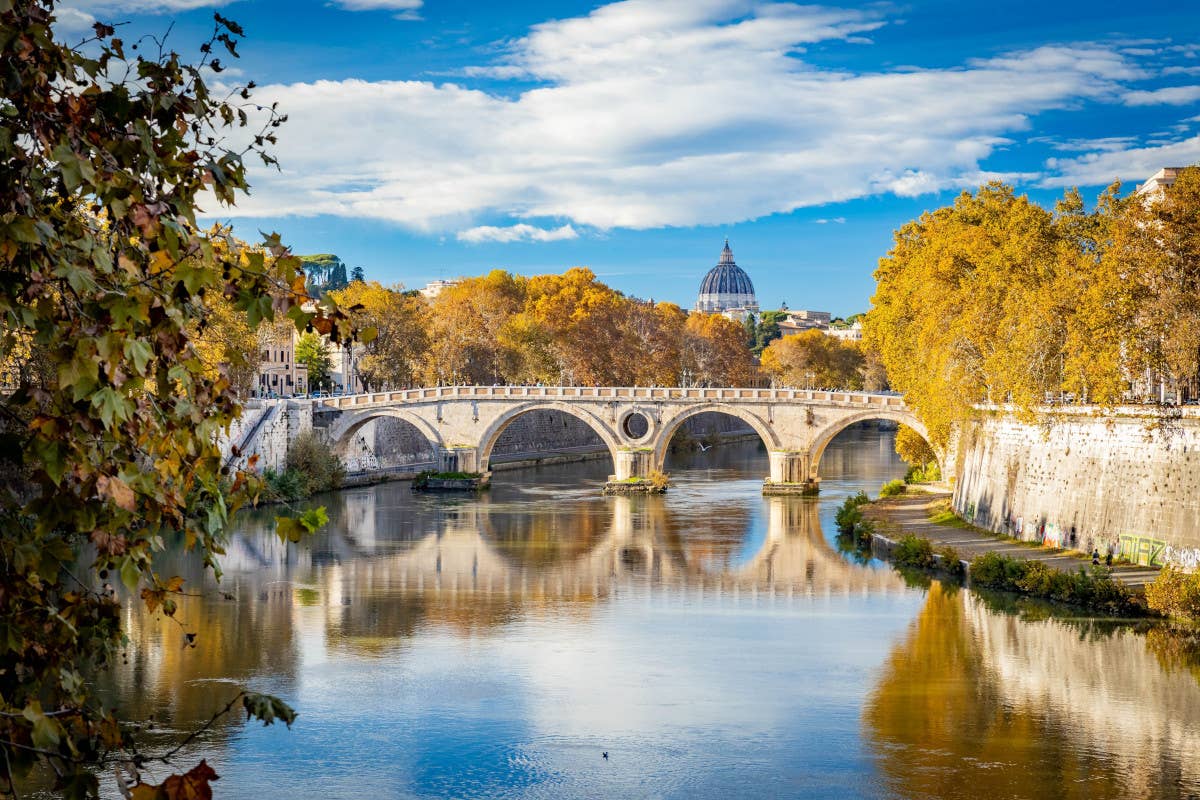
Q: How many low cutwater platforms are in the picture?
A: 3